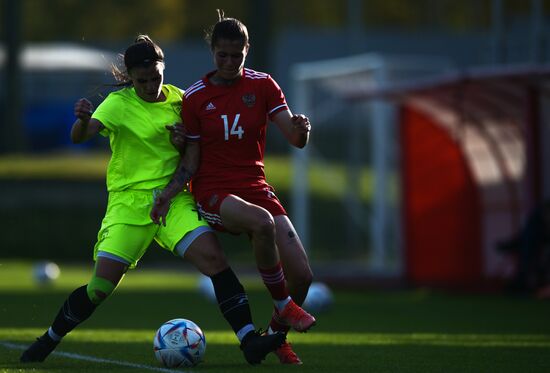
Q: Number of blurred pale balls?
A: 3